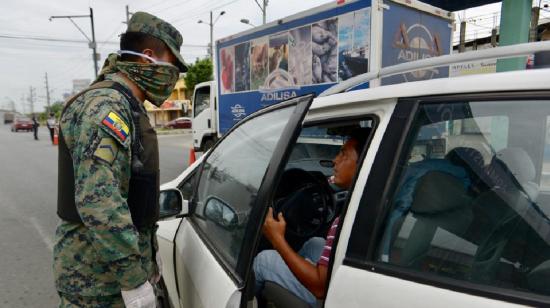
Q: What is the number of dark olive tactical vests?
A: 1